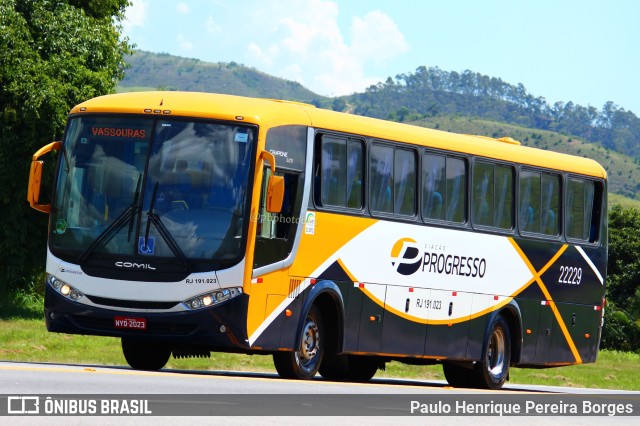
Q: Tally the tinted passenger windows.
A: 6